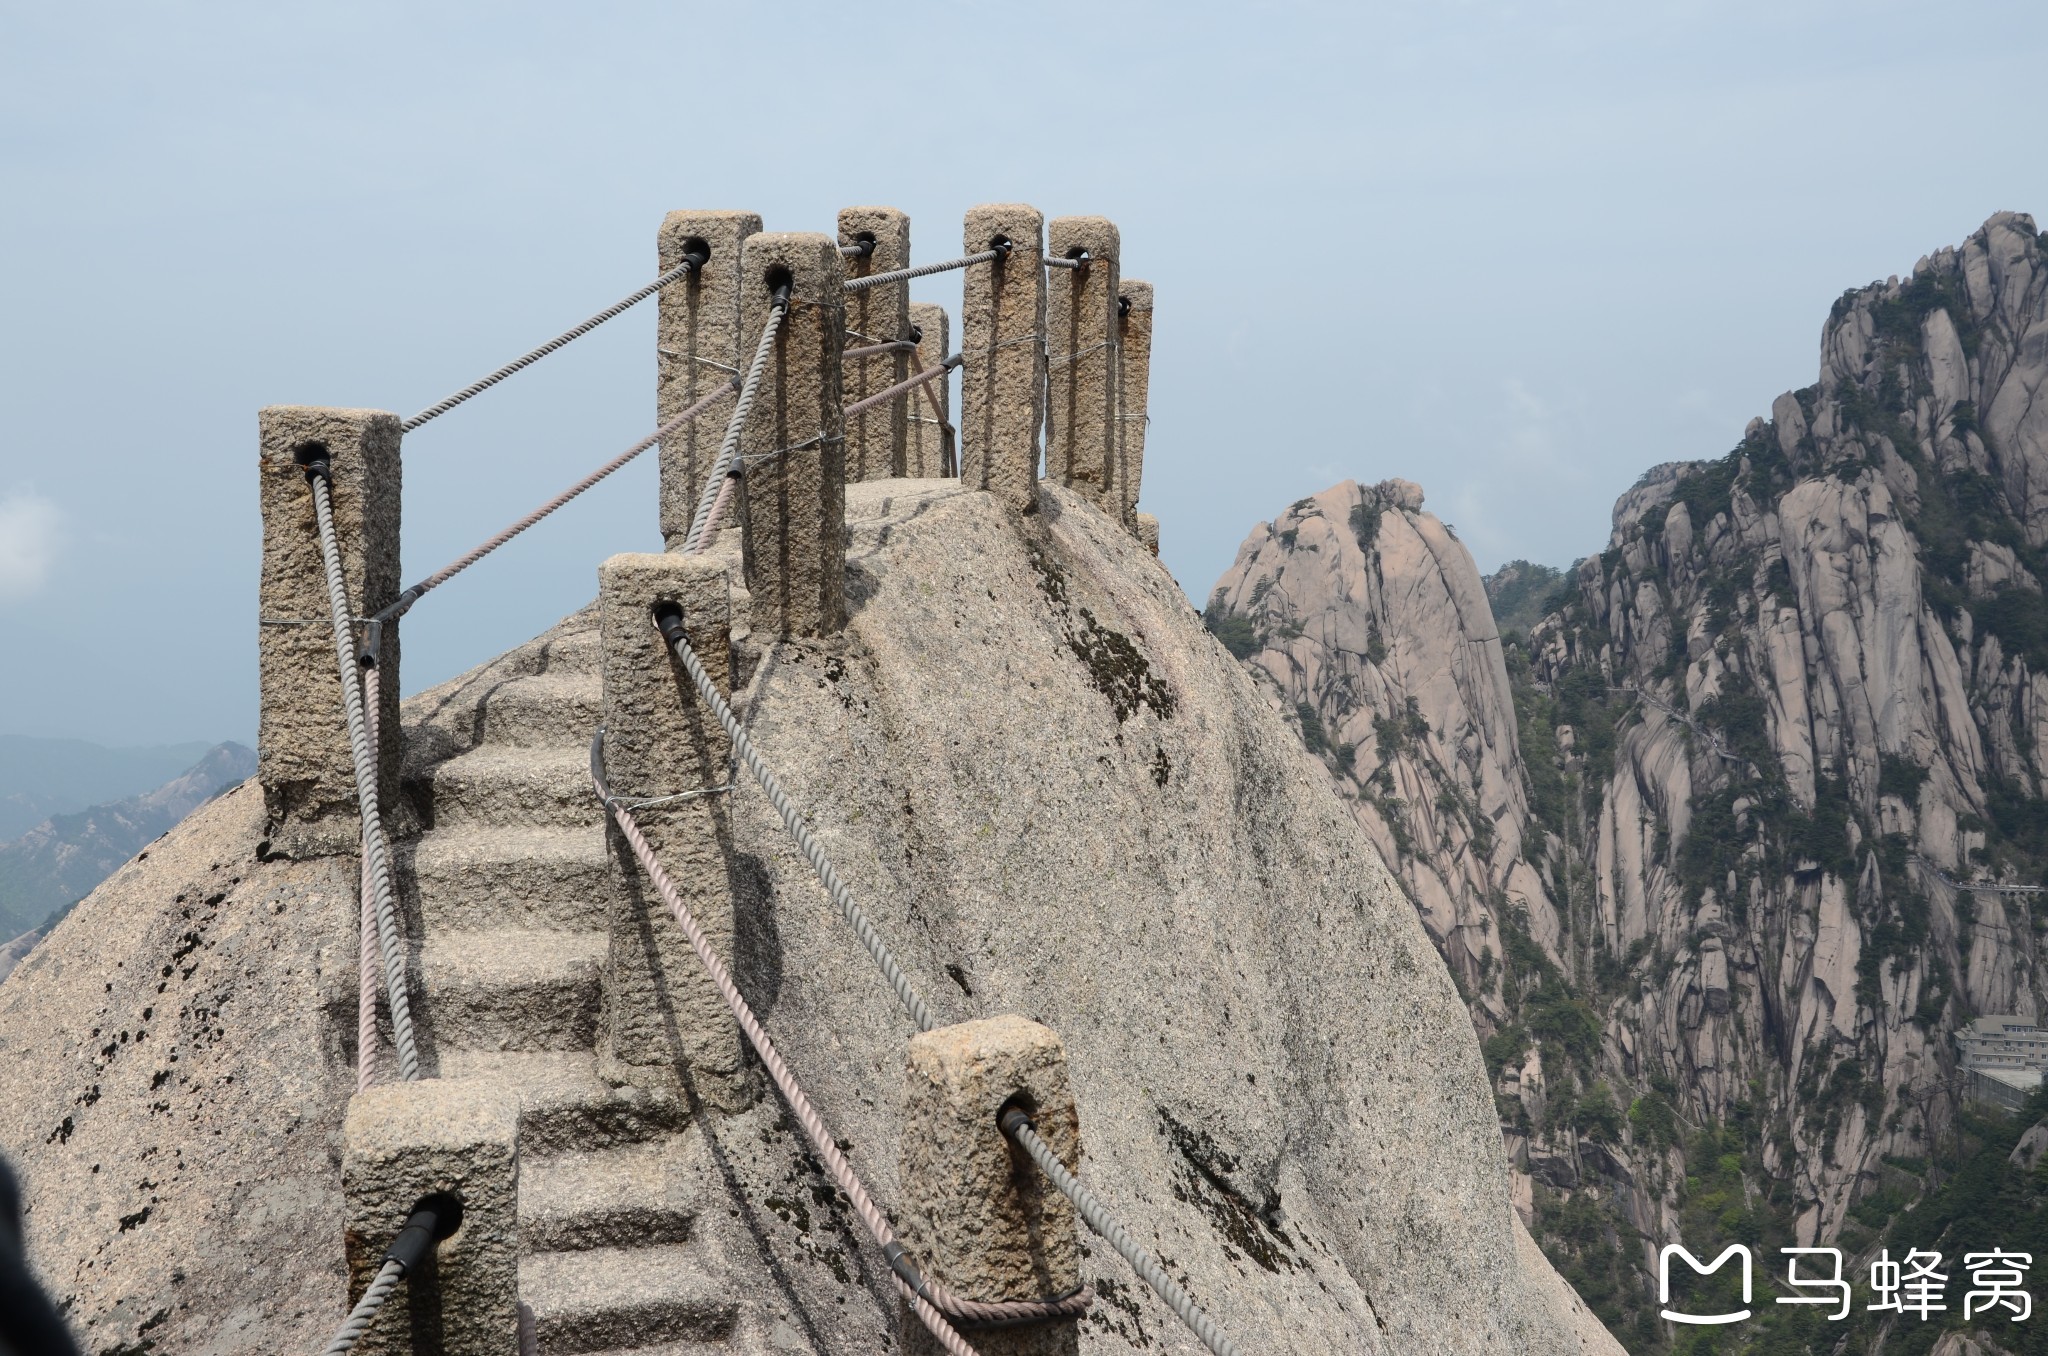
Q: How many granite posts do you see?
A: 12